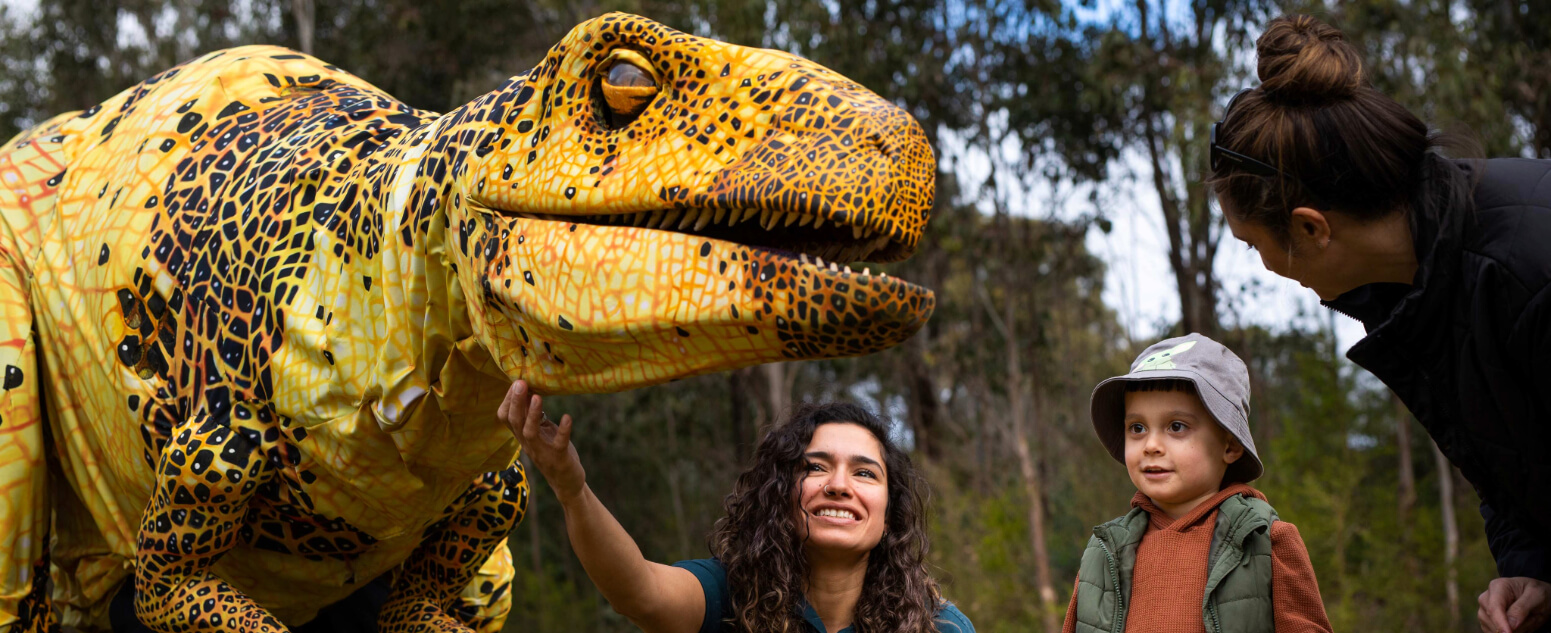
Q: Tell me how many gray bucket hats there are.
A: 1